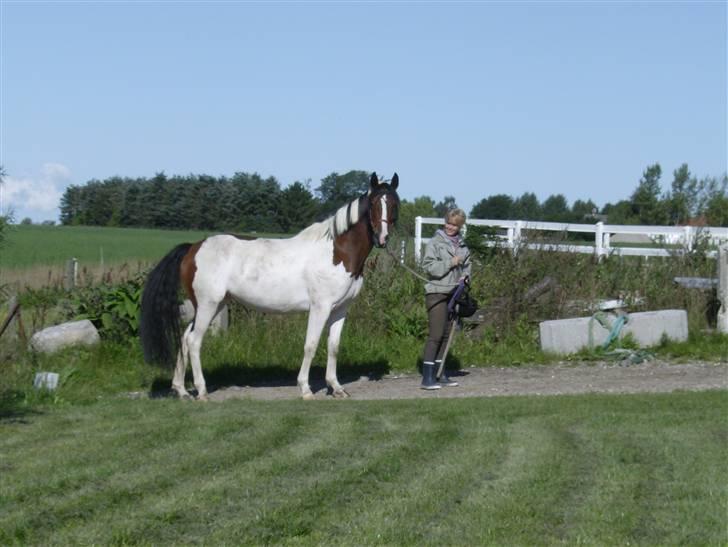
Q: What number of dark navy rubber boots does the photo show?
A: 2